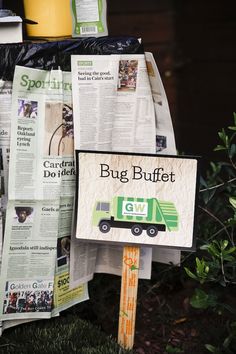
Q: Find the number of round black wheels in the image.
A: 3